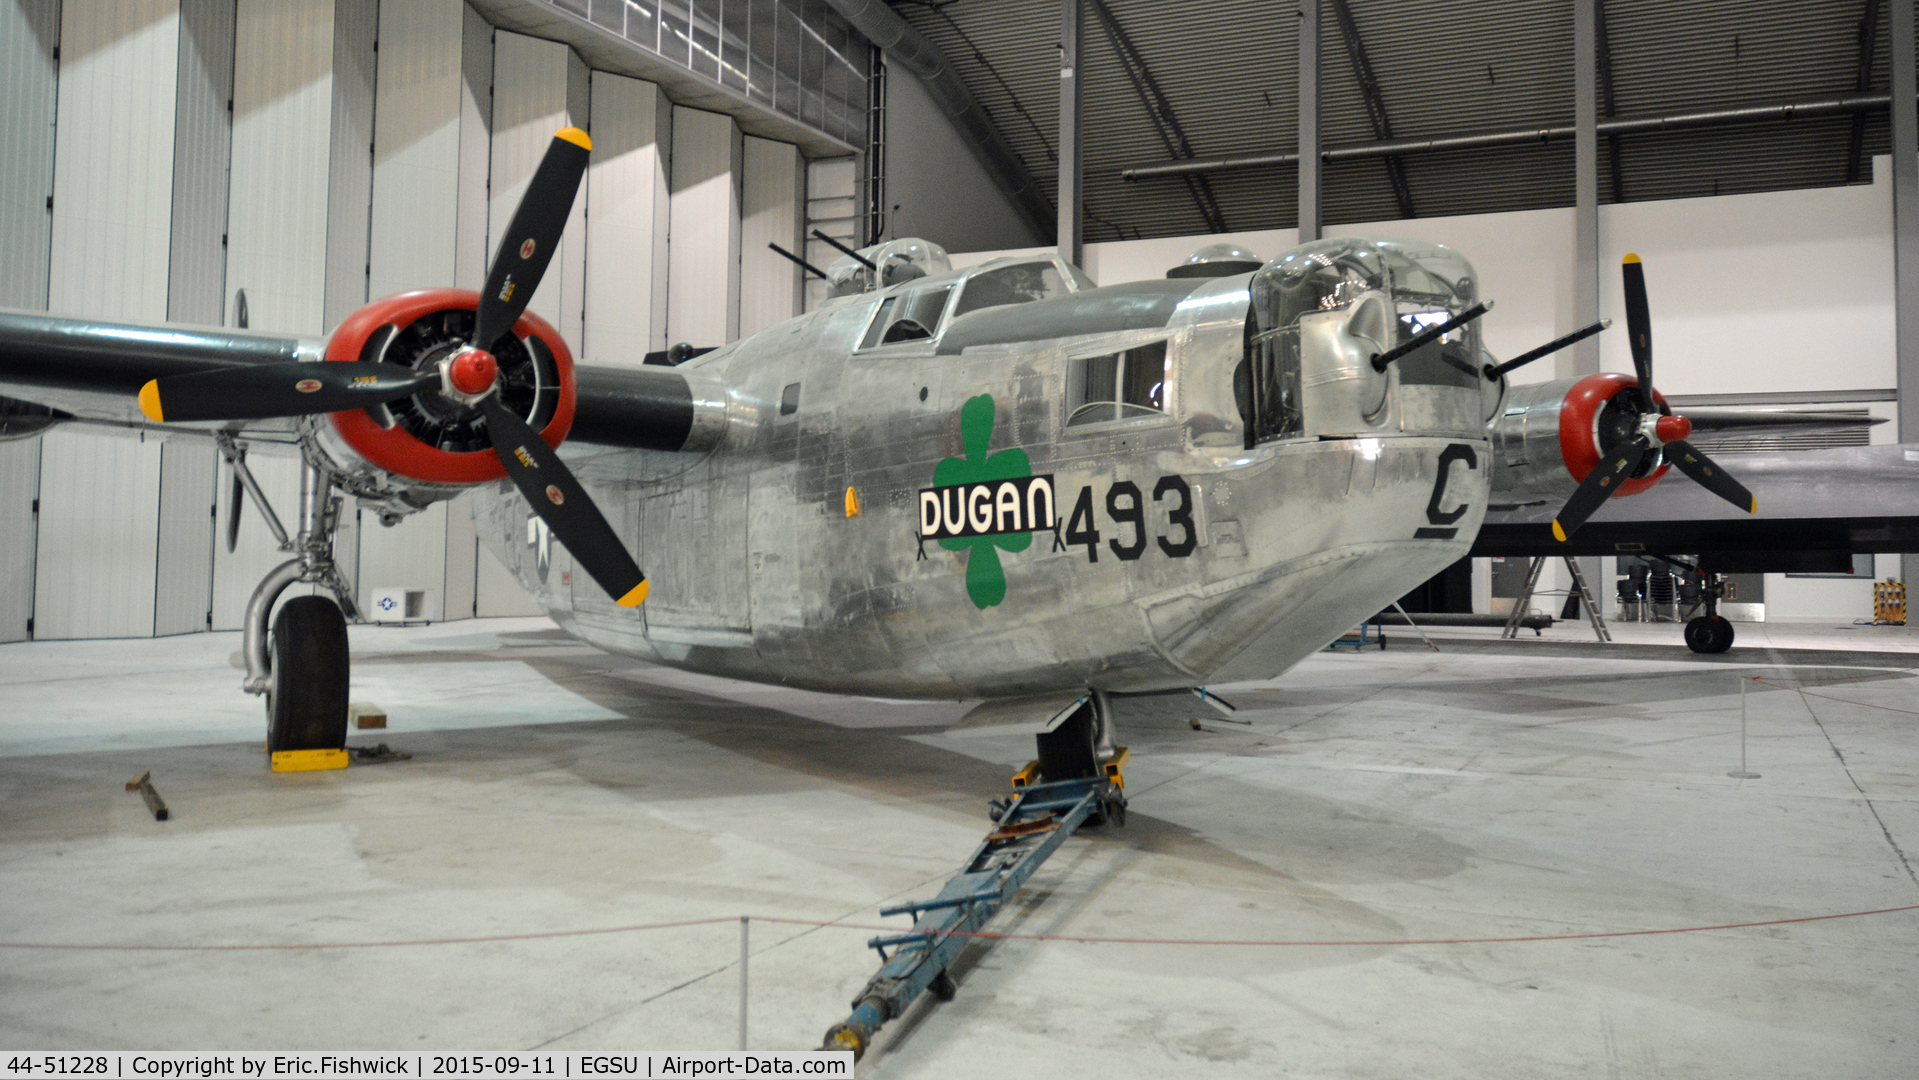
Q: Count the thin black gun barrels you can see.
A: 4